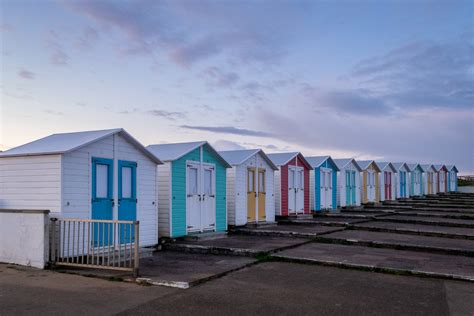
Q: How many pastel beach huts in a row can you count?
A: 13